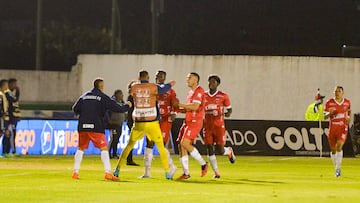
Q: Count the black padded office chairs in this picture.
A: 0